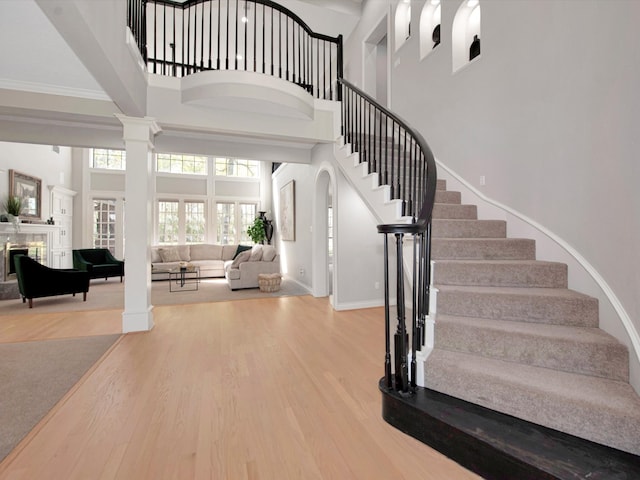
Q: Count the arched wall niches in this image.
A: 3